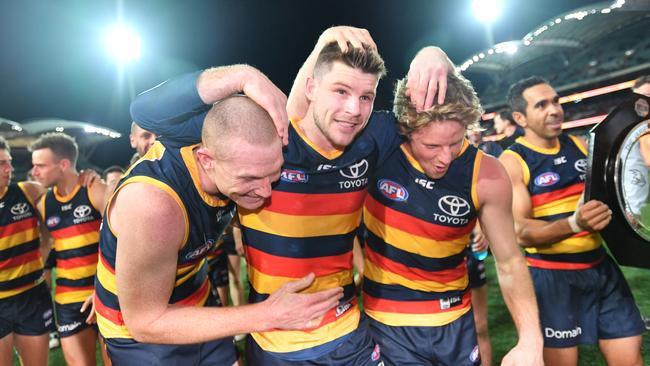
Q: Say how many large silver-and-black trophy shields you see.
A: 1